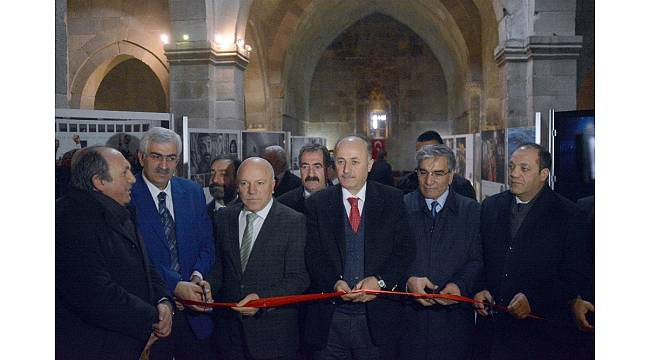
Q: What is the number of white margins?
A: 2